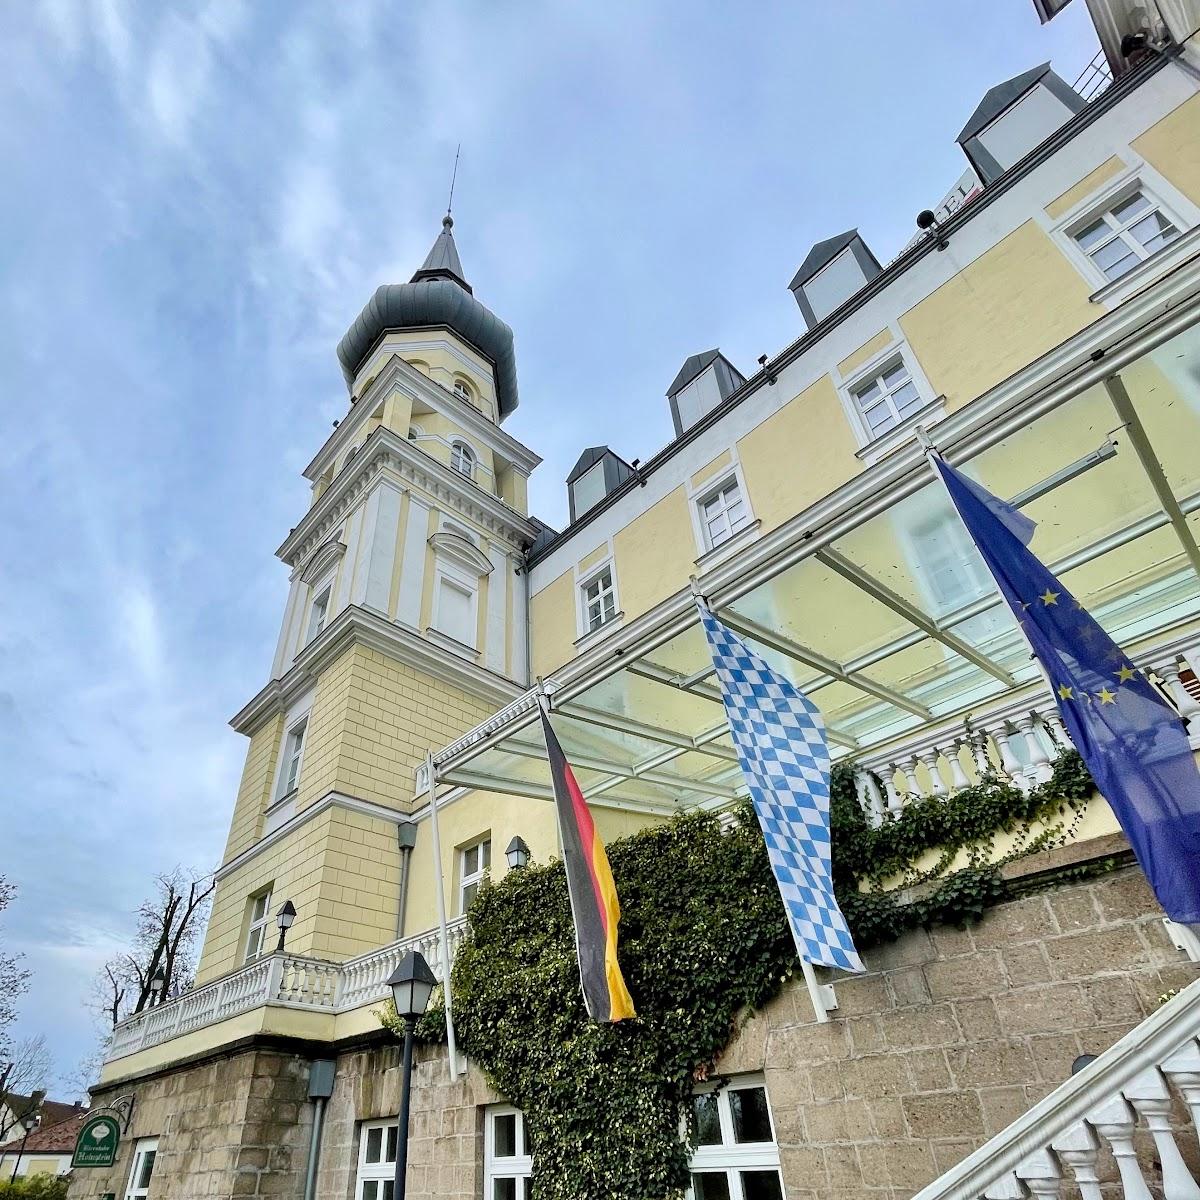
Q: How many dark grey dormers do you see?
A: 4